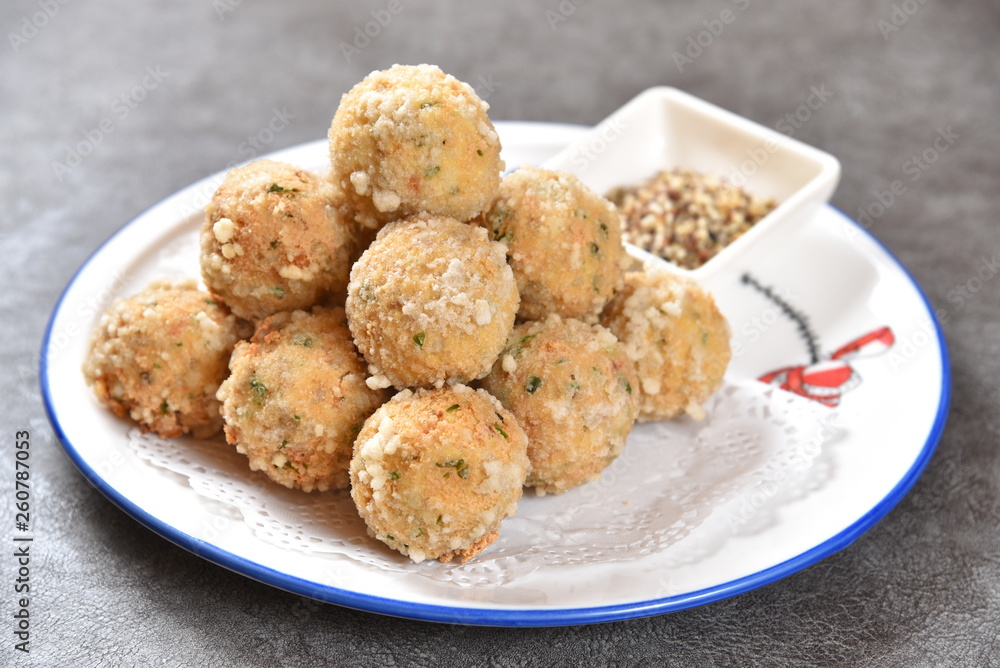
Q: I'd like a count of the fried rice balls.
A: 9